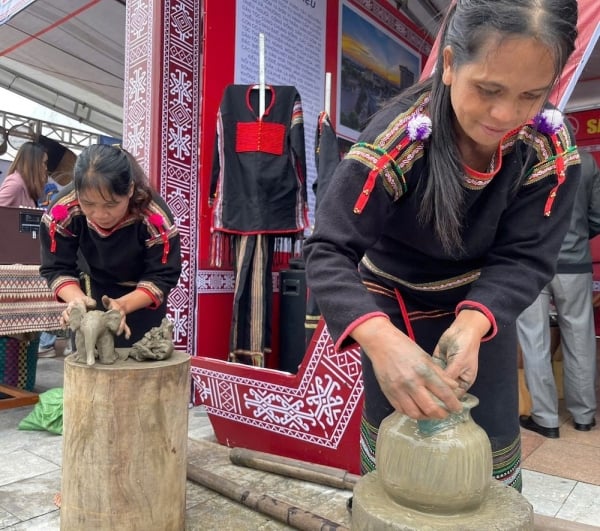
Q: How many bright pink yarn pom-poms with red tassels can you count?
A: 2